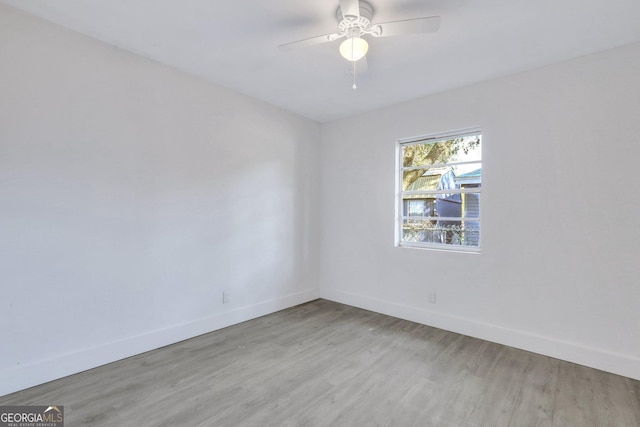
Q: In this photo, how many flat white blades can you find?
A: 4